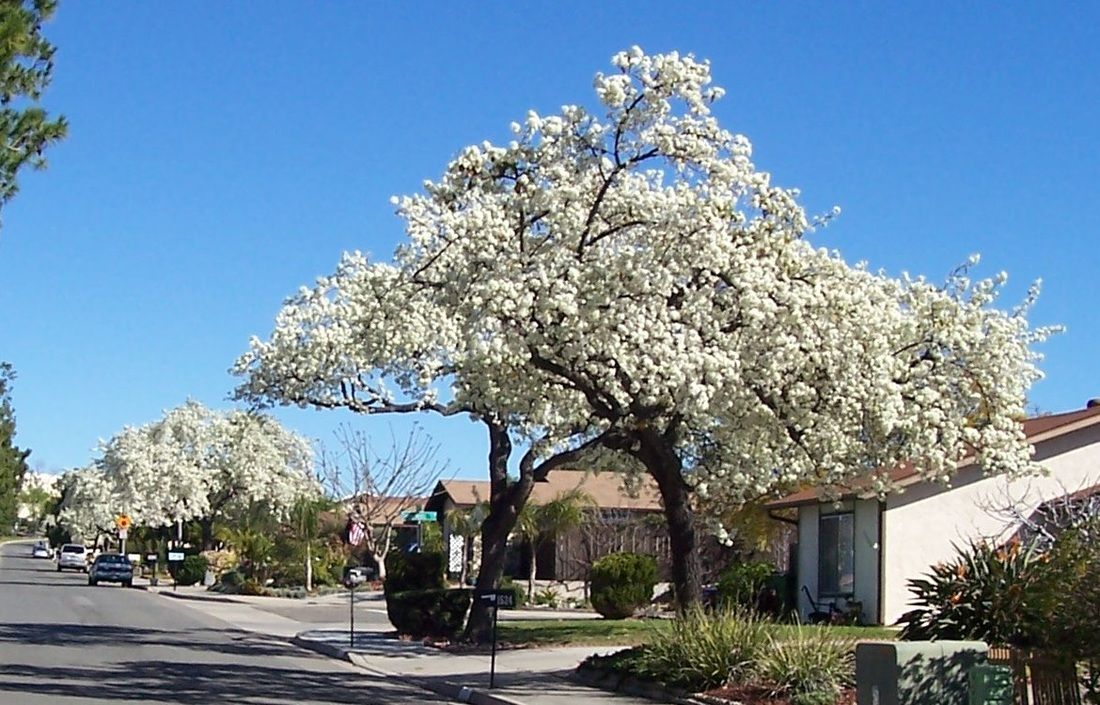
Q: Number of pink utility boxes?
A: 0